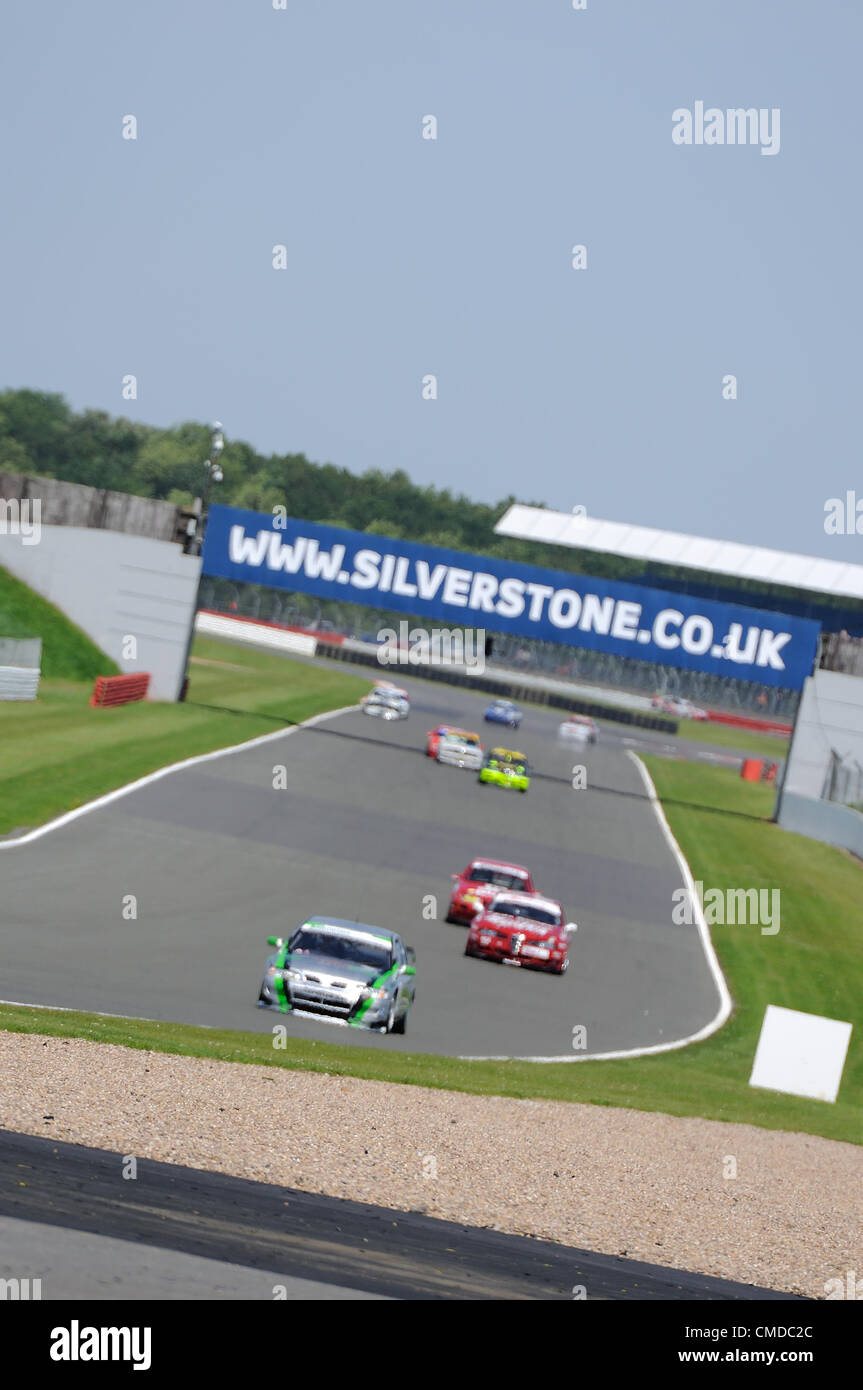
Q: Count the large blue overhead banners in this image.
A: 1